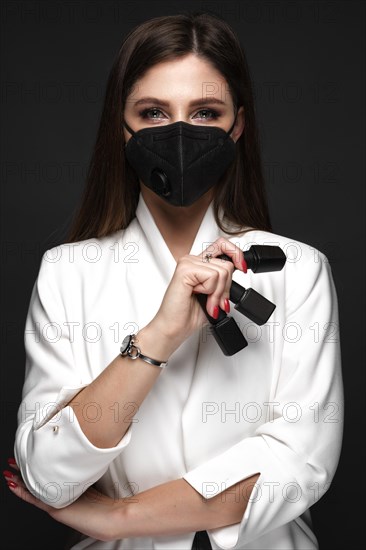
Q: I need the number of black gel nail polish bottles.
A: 3